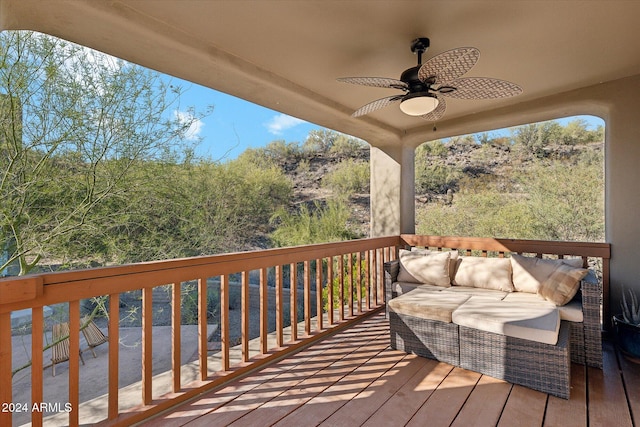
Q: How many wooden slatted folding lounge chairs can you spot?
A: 2